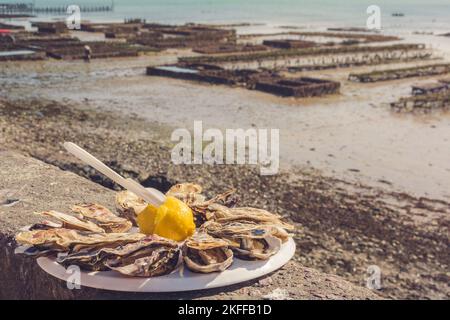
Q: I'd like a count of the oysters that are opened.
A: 2